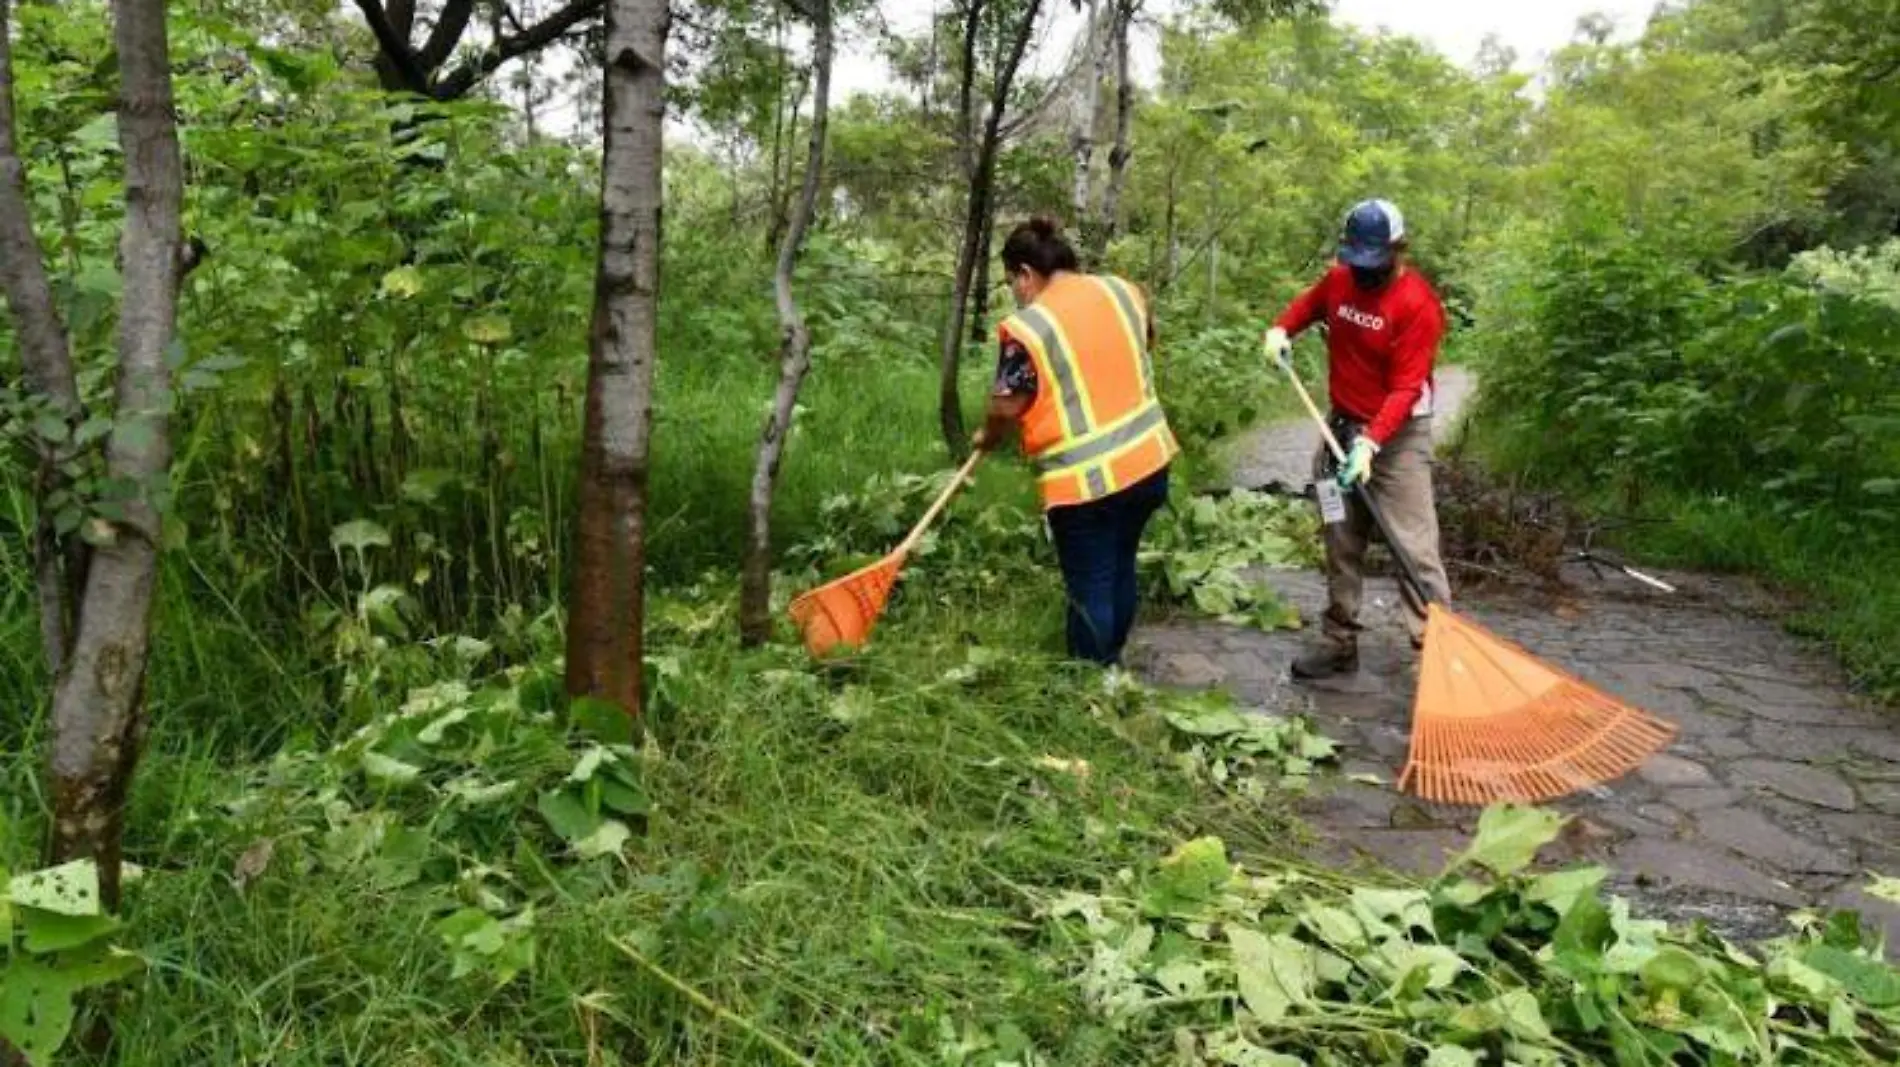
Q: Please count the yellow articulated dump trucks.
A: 0